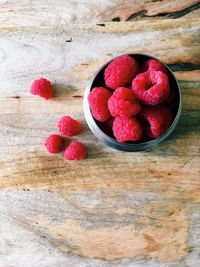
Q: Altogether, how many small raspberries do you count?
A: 4